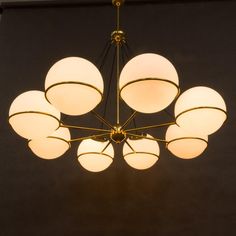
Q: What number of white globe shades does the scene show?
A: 8